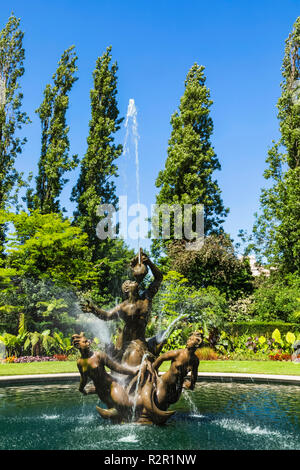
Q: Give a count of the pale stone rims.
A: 1